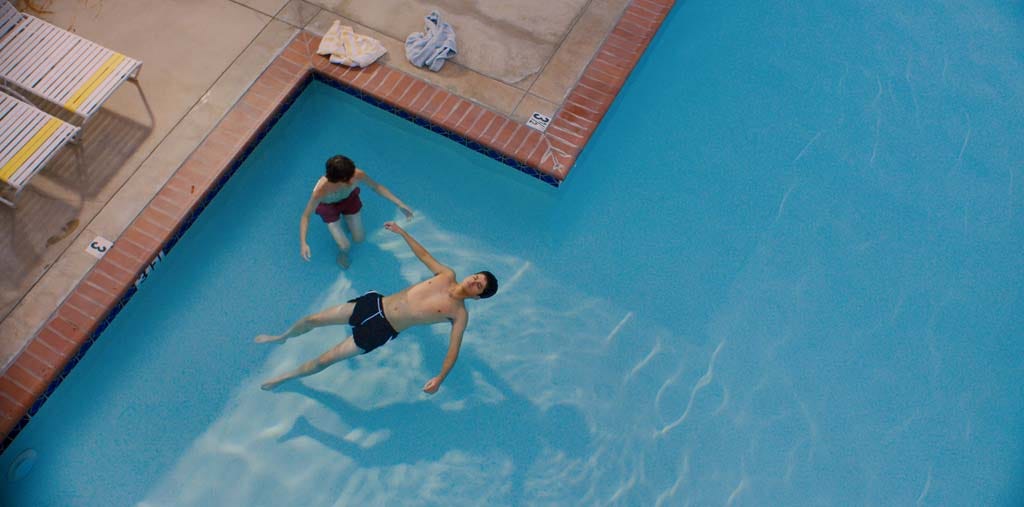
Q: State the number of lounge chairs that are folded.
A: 0